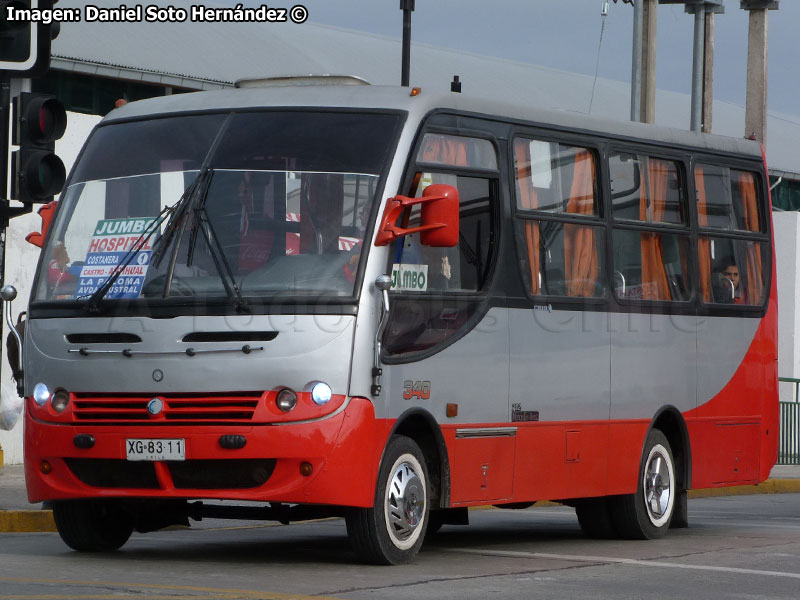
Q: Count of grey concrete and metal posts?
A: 5